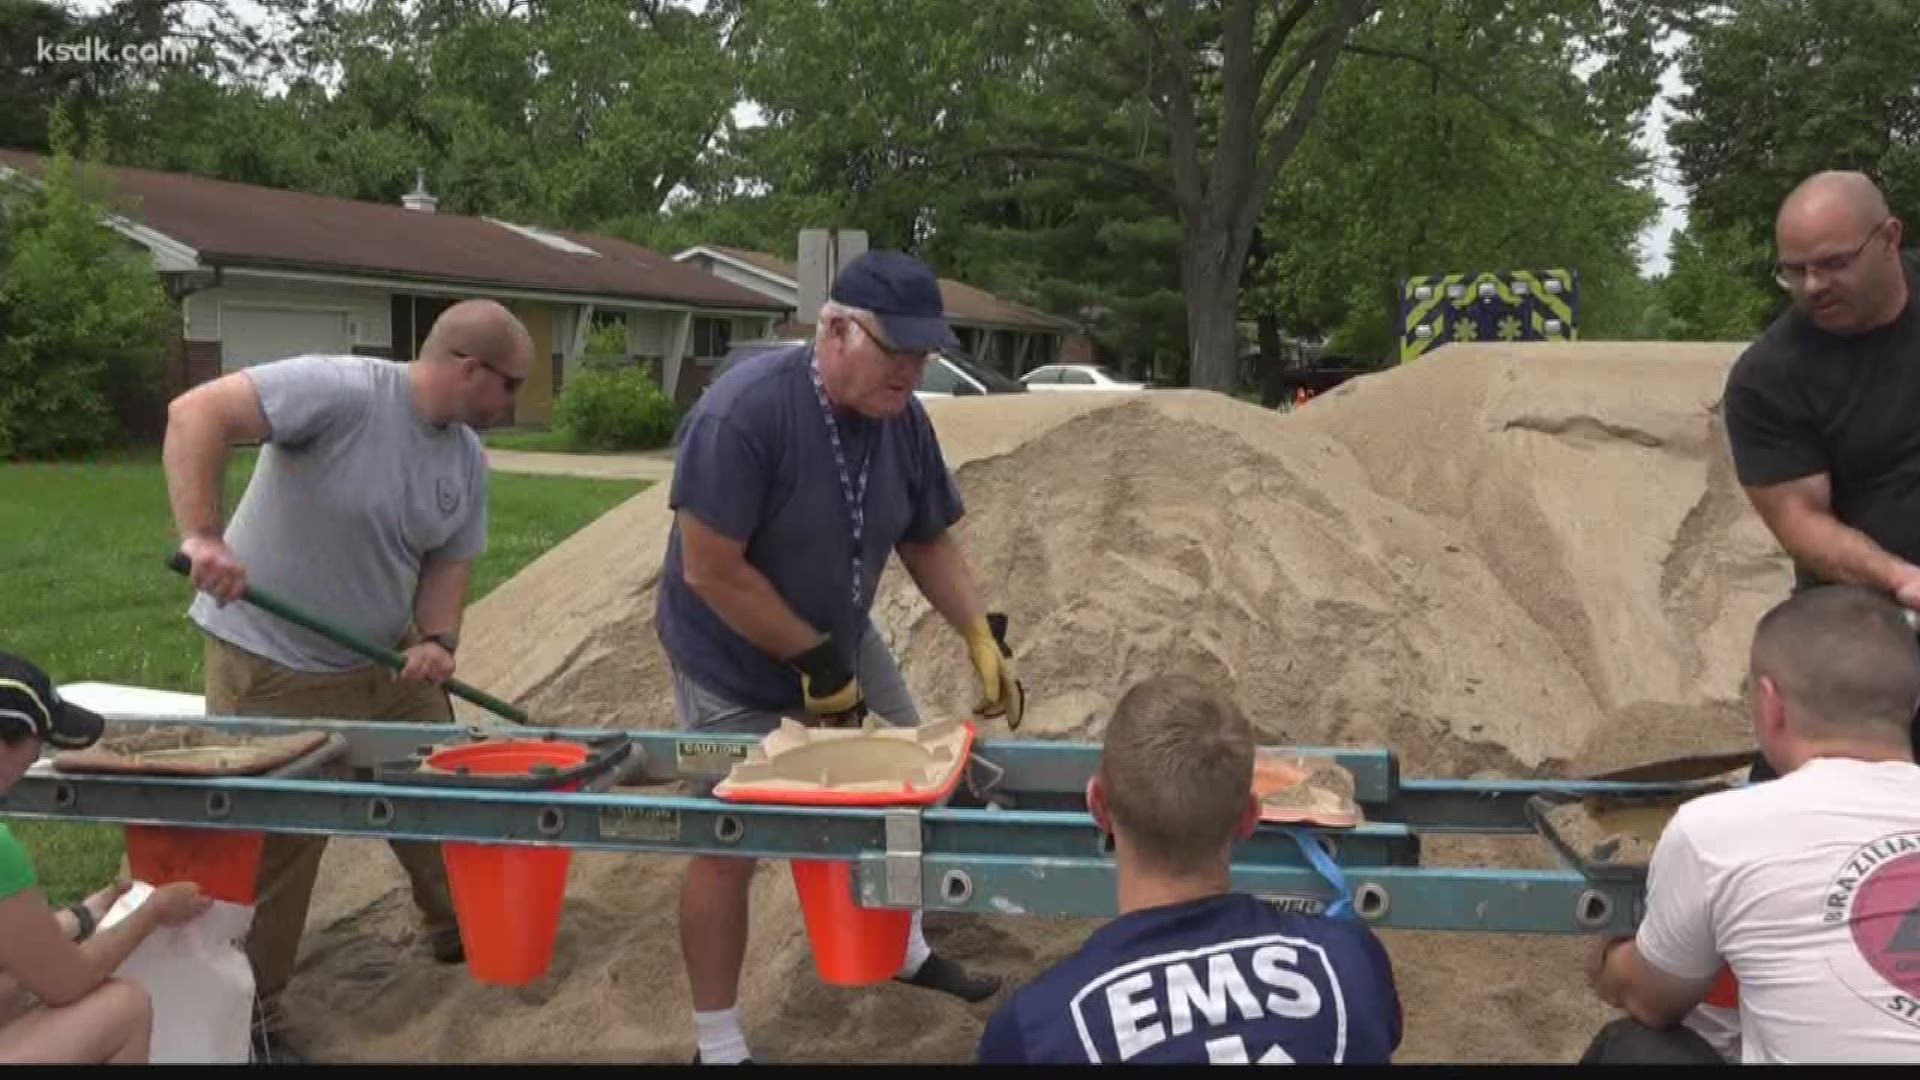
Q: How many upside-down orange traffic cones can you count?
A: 5